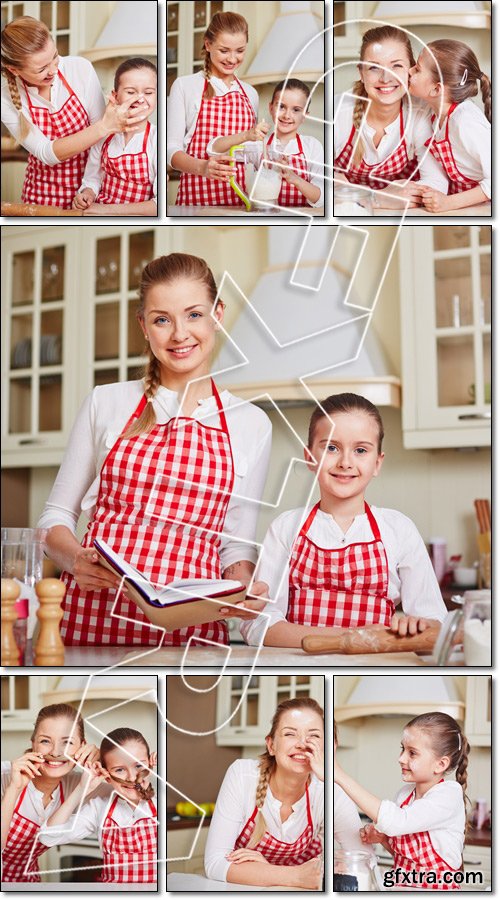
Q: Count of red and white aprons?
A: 12